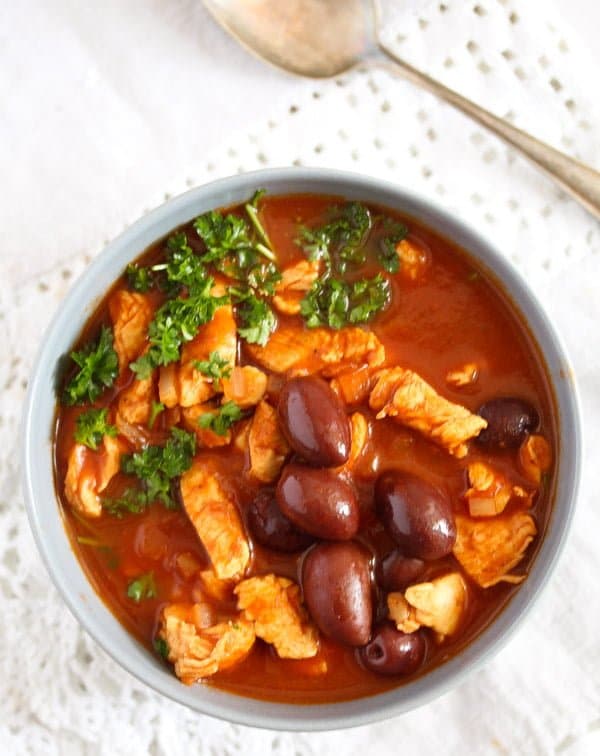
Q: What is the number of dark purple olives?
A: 8